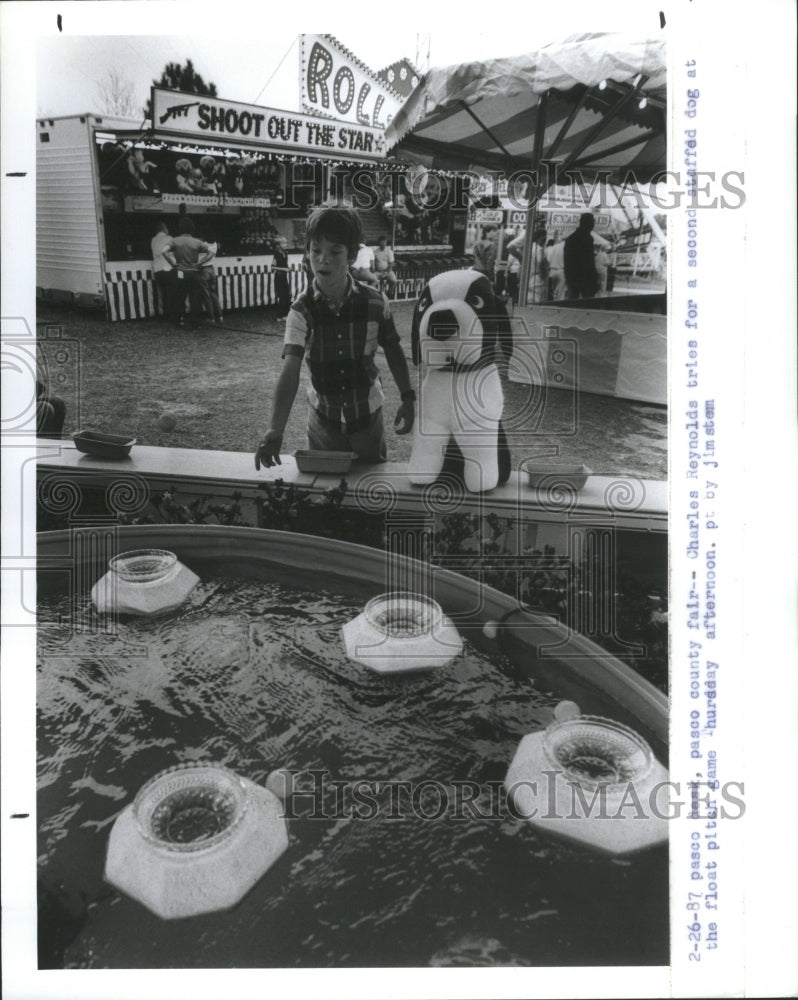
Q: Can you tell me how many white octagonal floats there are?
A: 4